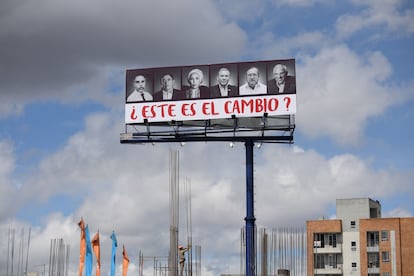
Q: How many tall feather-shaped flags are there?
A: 5